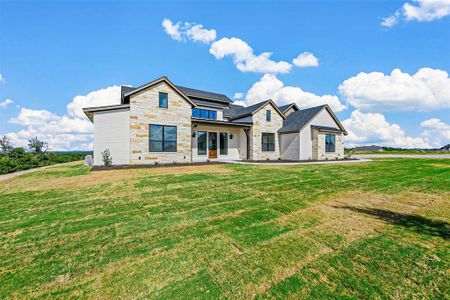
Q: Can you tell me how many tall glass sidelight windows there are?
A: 2